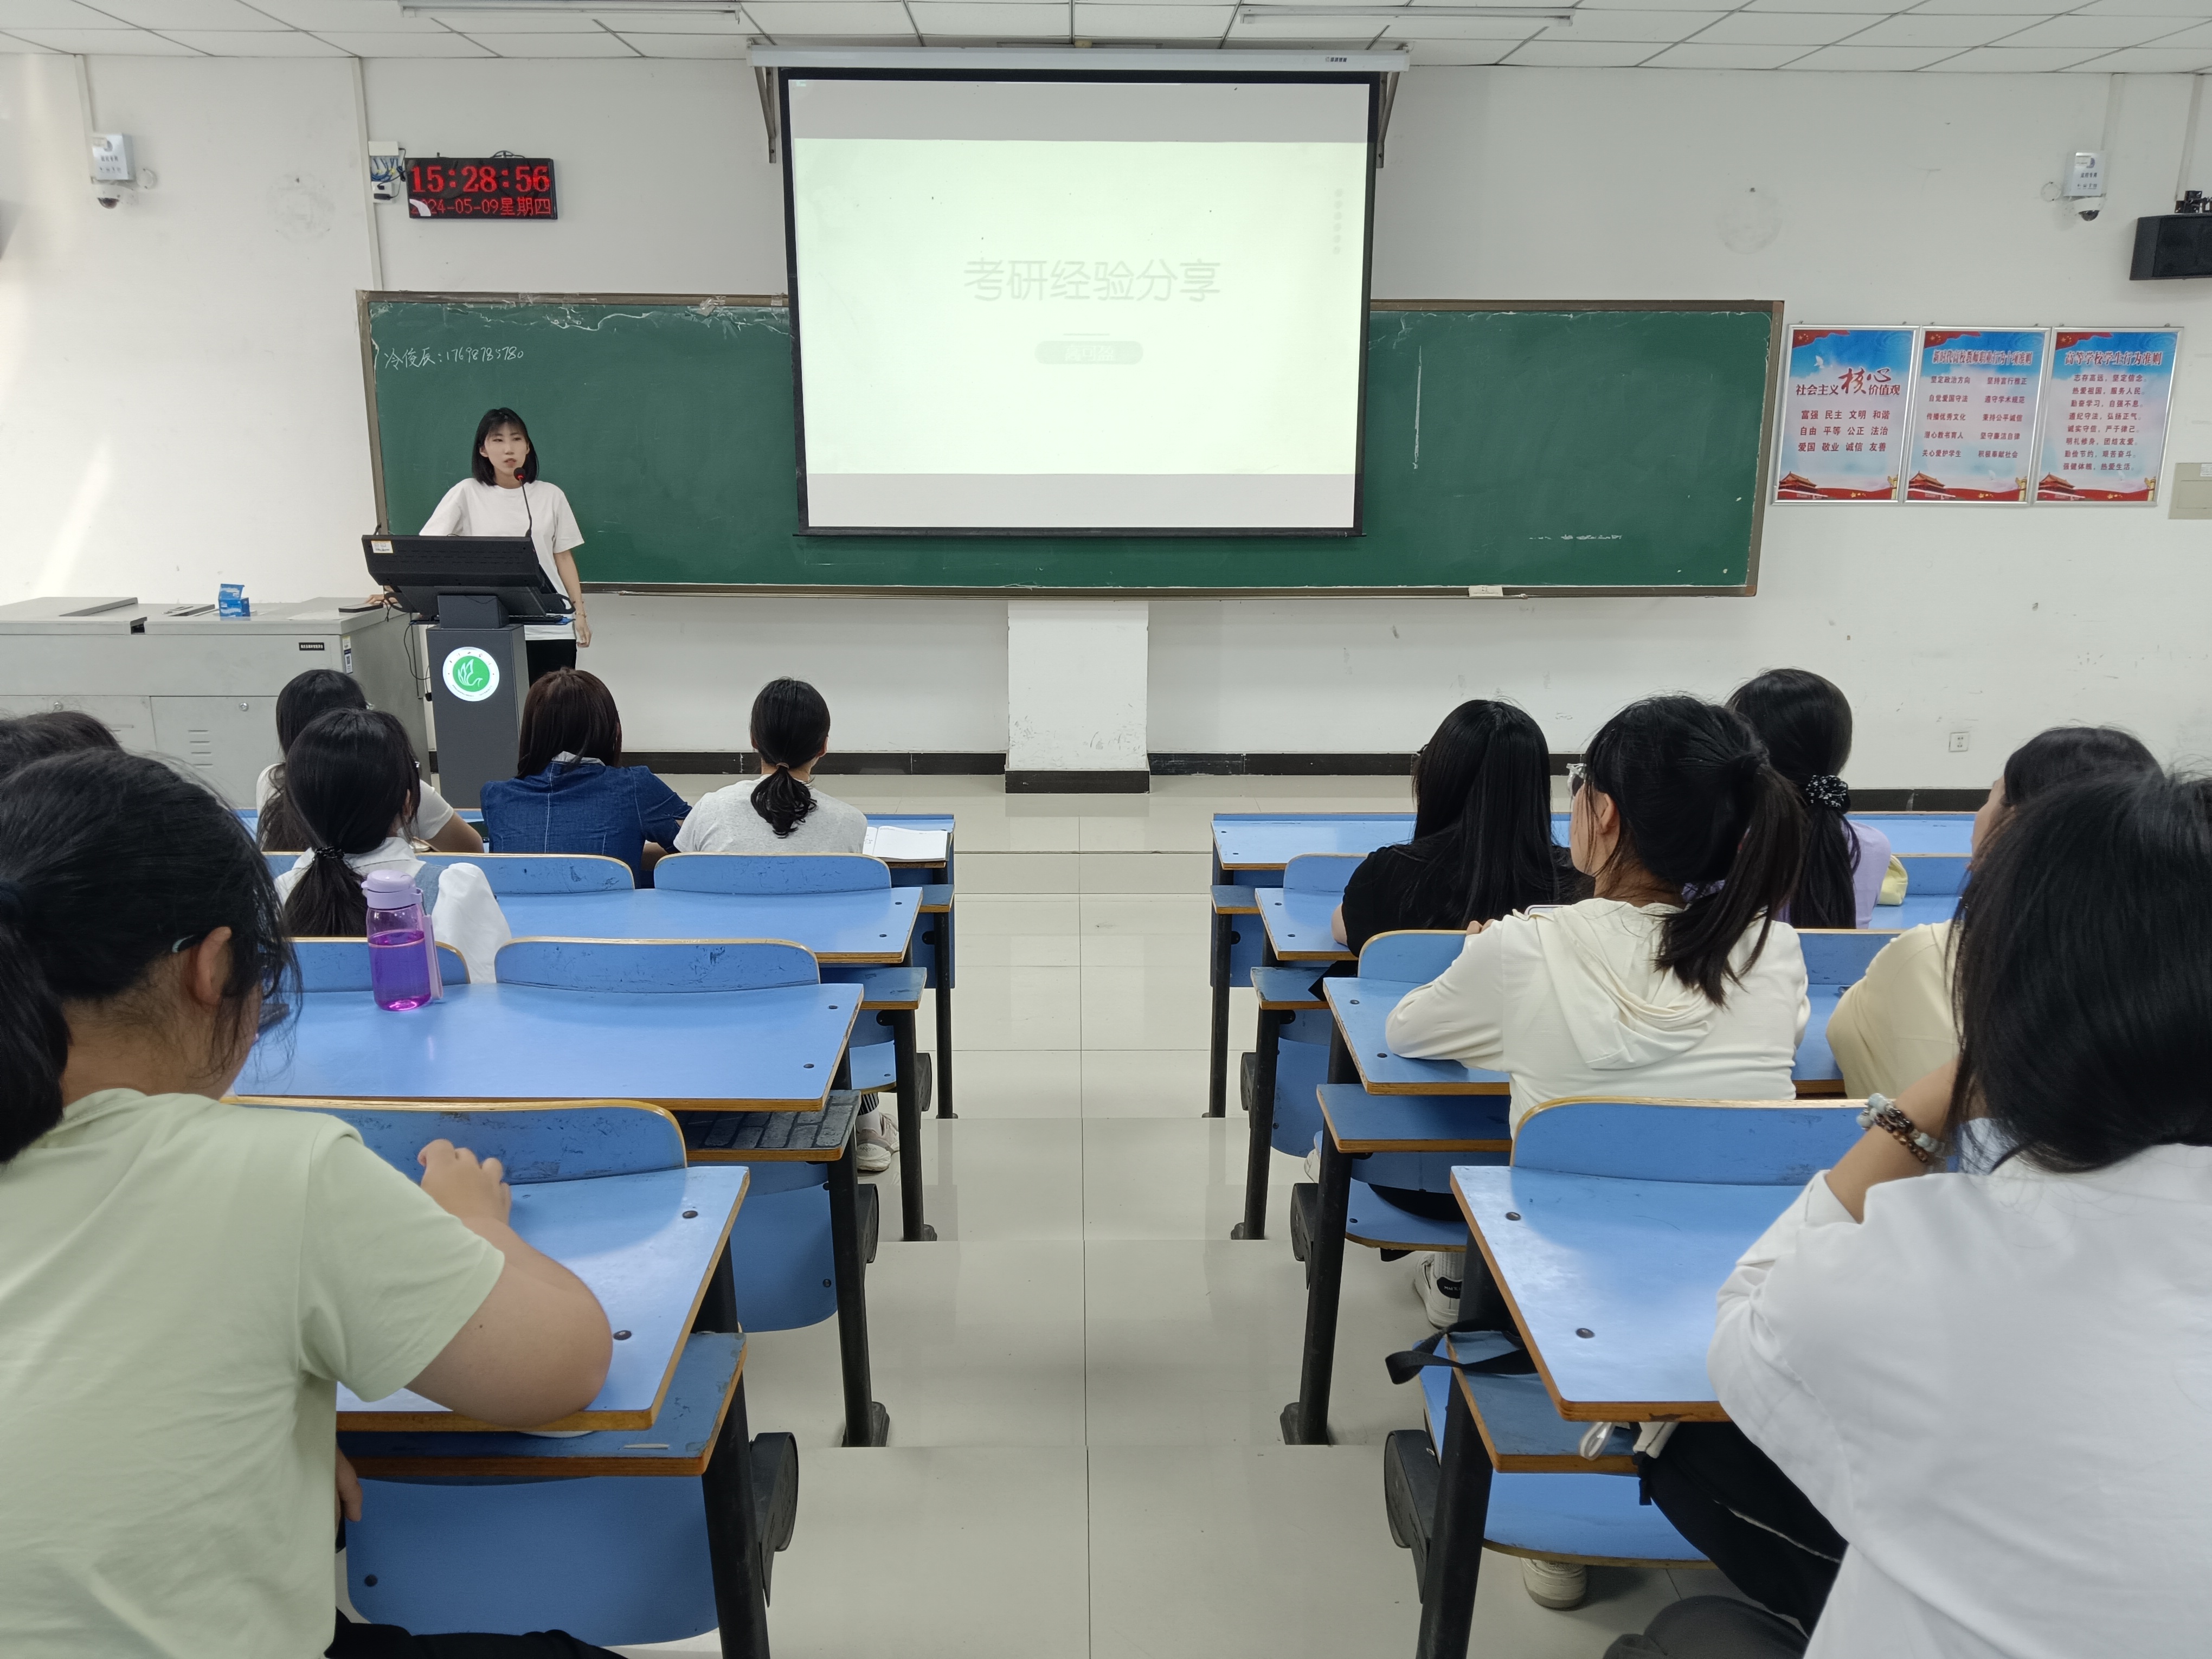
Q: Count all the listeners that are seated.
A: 11